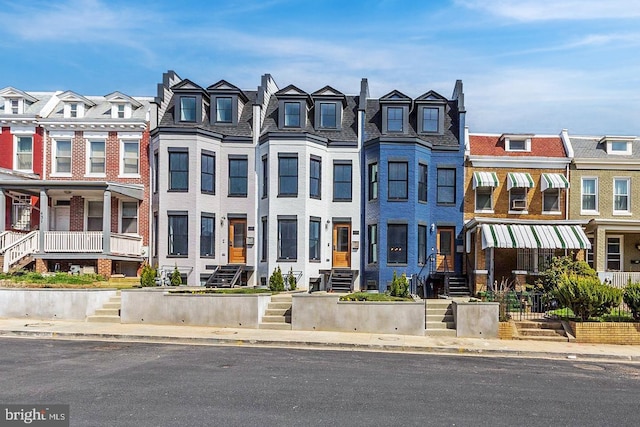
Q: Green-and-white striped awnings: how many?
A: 4